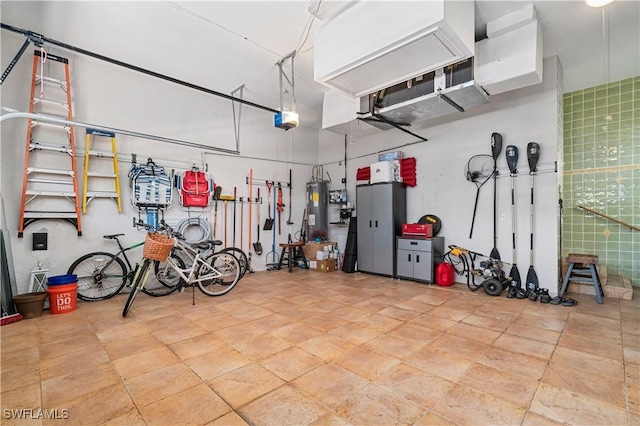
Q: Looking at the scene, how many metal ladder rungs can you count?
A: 10